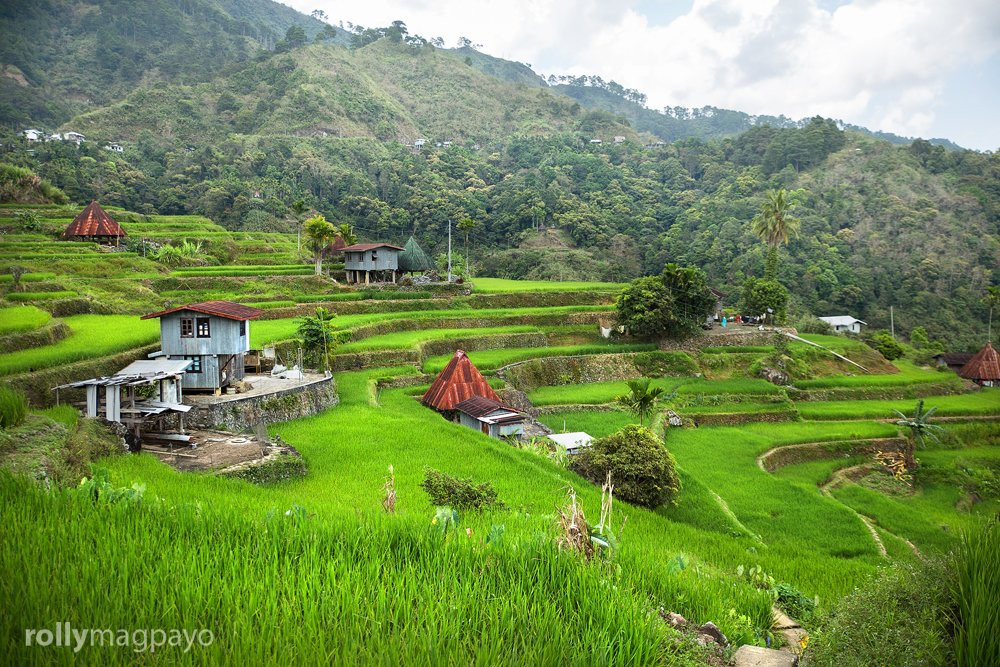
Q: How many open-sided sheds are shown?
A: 1